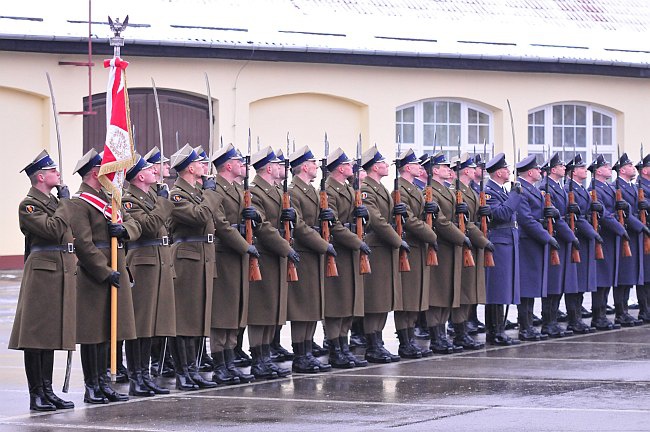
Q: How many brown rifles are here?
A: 13